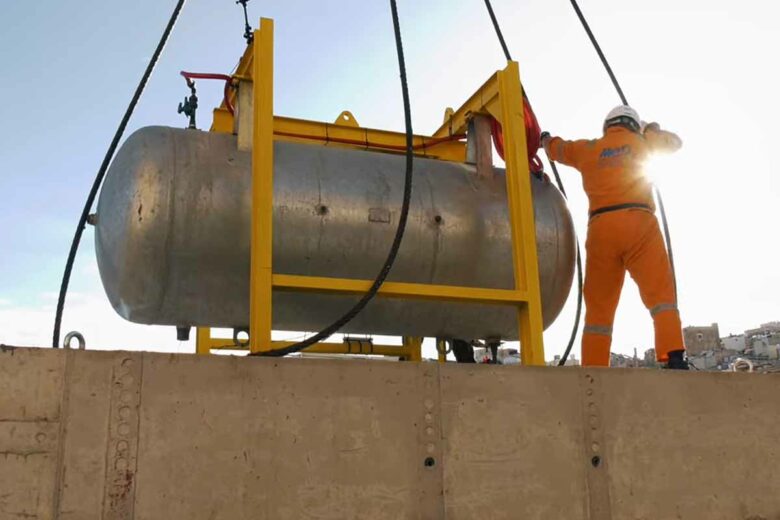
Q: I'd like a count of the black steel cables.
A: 4